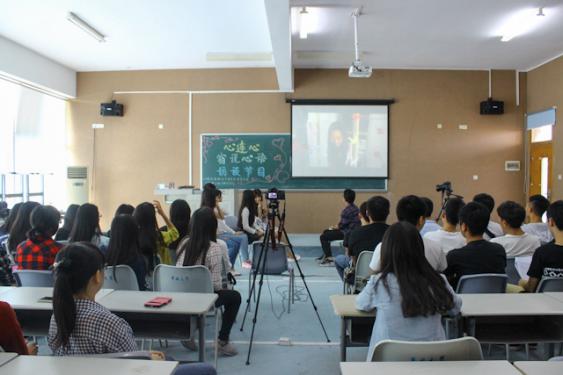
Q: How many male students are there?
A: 11